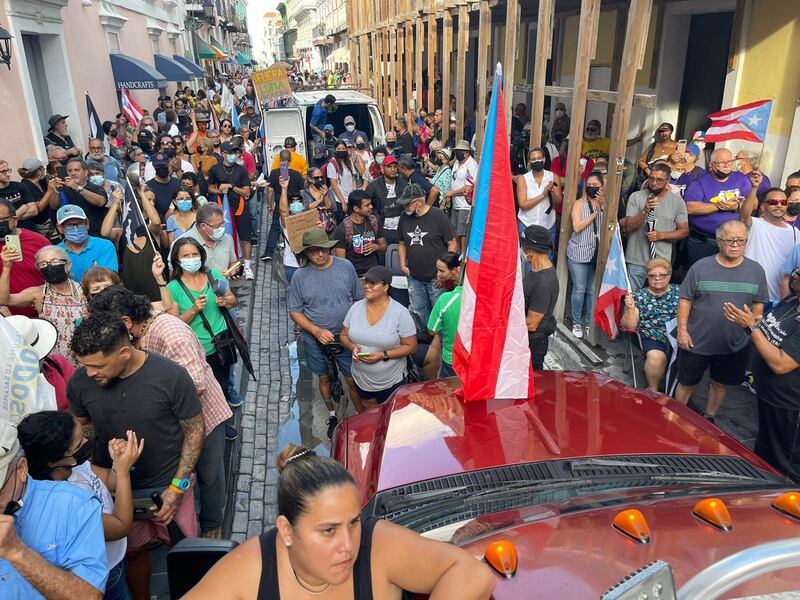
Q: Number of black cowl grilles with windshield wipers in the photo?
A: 1